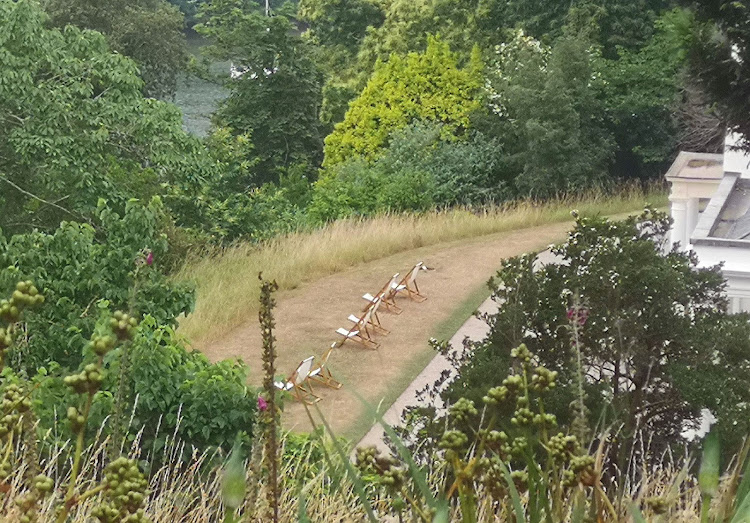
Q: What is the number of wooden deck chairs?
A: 6